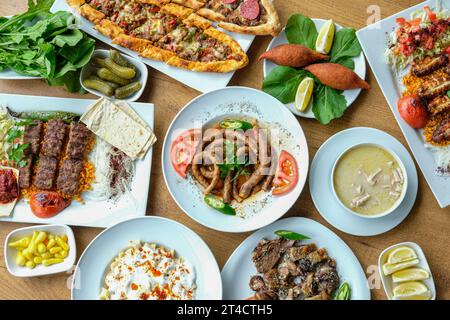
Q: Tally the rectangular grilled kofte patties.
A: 6